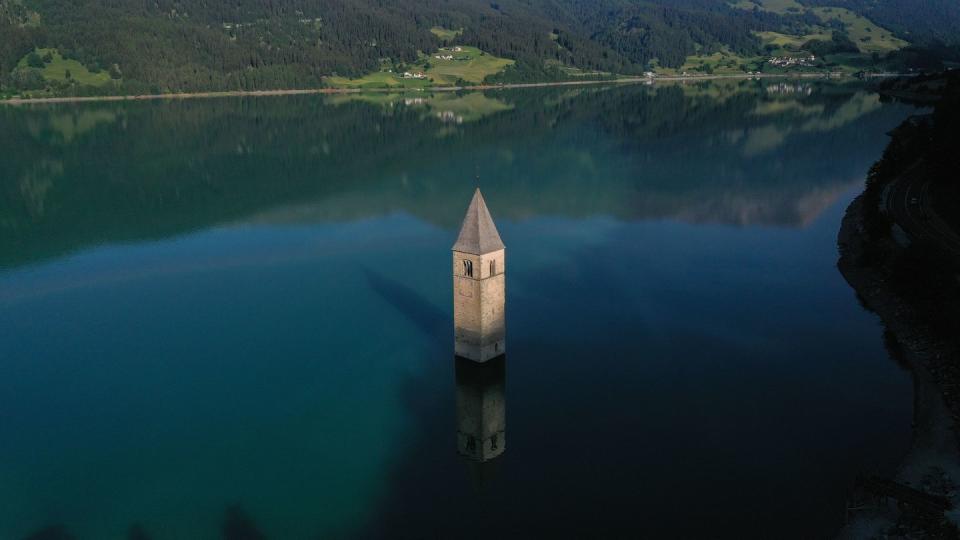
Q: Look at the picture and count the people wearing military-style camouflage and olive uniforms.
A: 0